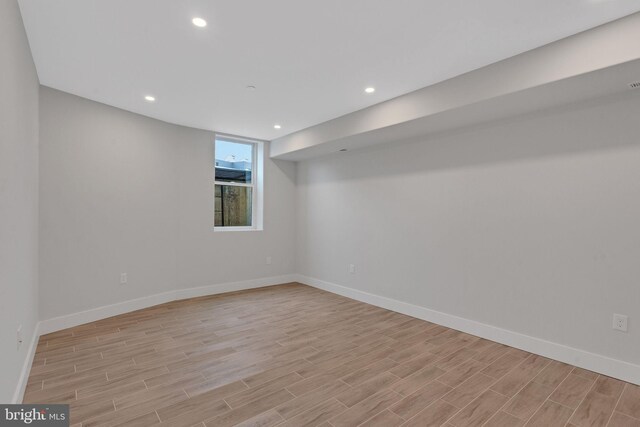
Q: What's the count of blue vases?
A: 0